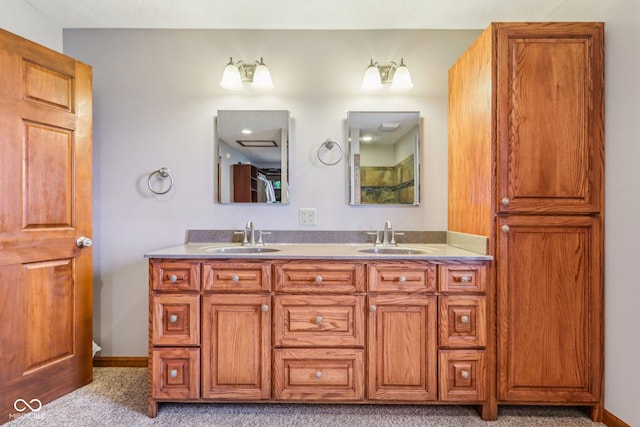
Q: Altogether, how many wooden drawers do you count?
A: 11